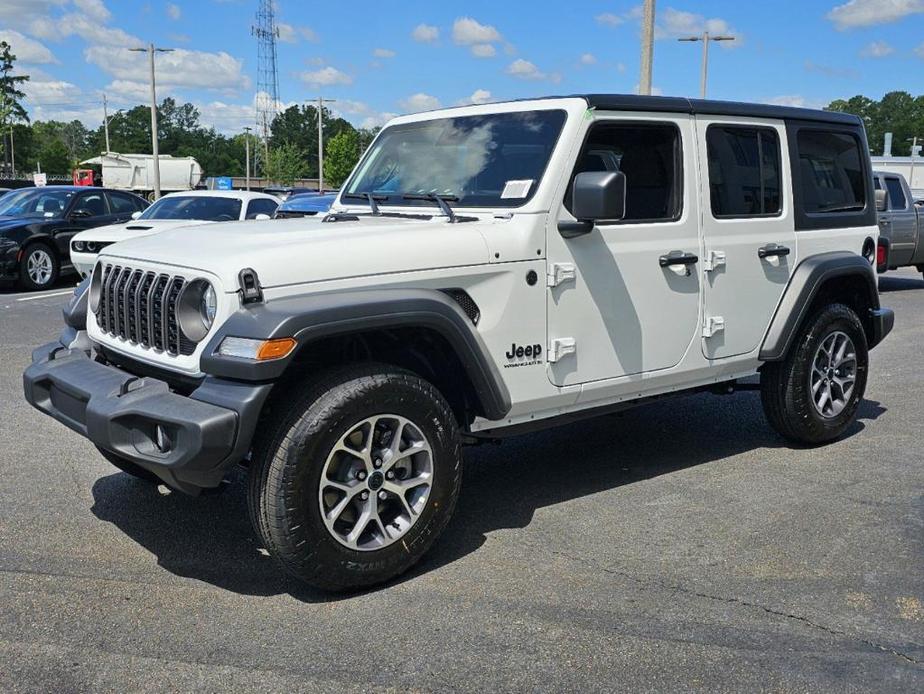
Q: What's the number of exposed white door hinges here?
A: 4